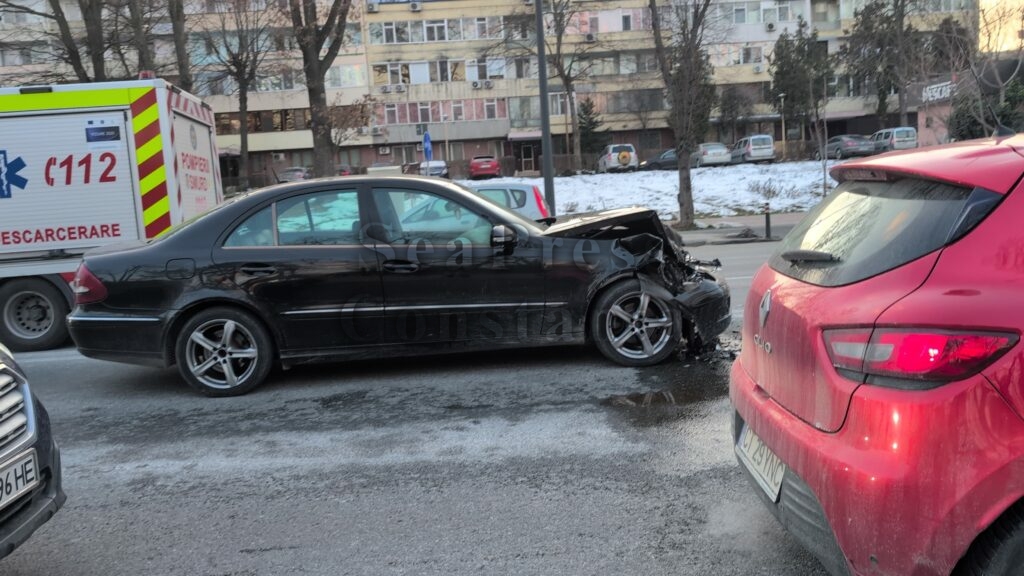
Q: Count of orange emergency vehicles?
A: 0